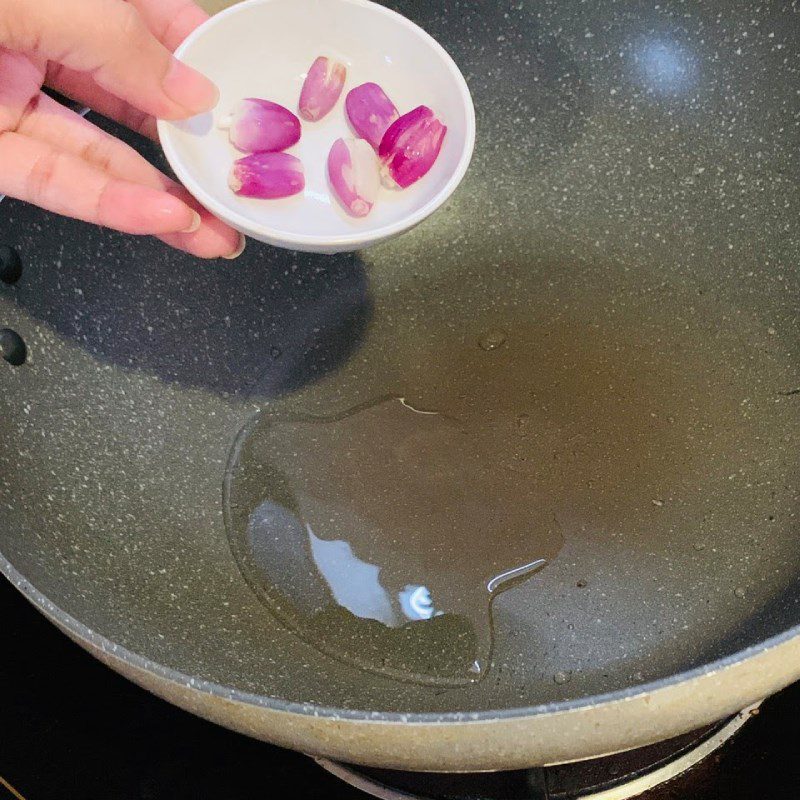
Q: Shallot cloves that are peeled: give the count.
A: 6